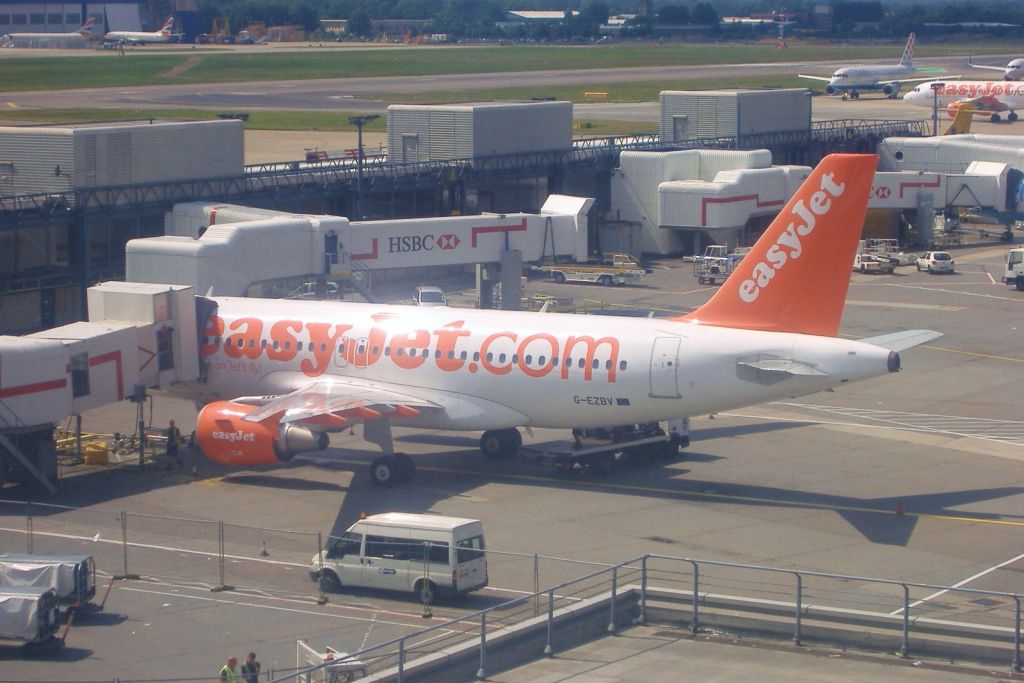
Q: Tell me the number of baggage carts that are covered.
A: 2